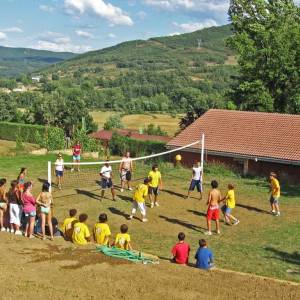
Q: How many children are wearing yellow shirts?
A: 8